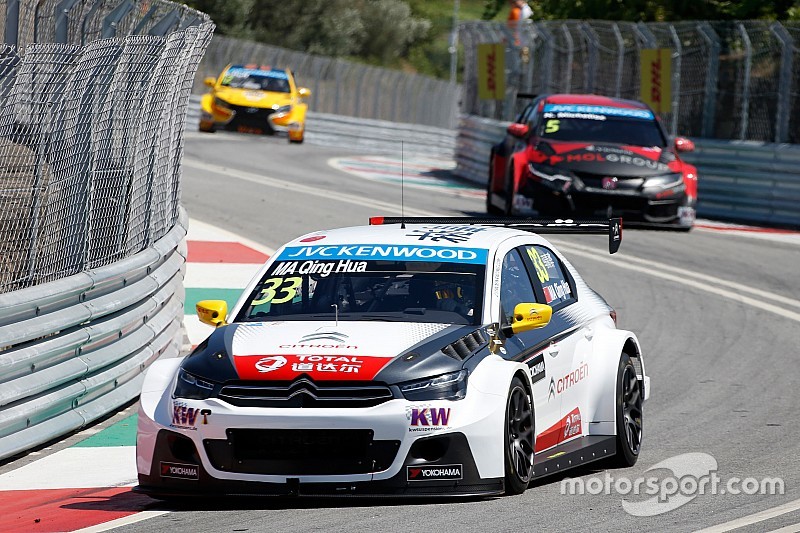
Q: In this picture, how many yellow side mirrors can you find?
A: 4